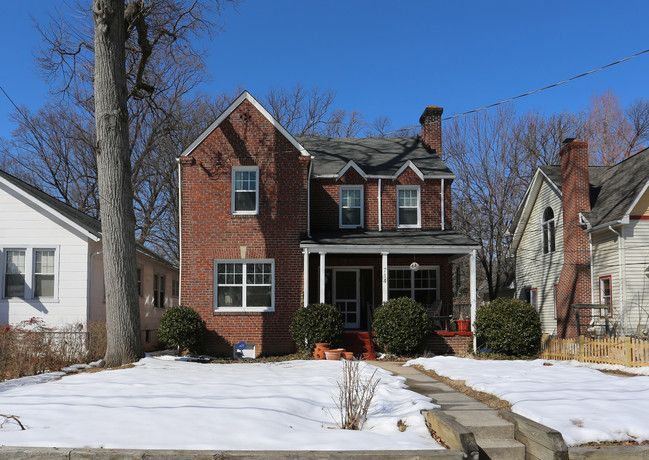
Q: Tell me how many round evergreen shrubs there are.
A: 4